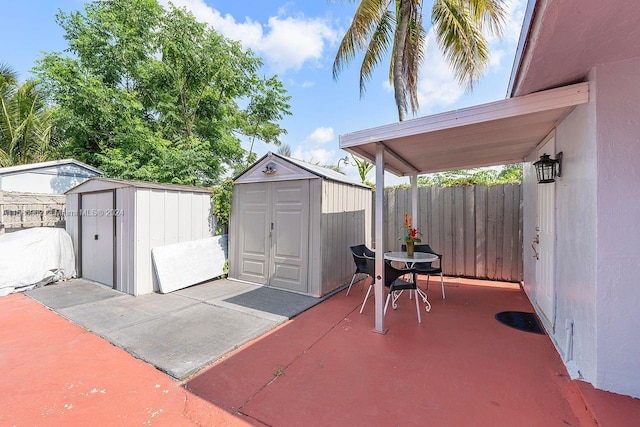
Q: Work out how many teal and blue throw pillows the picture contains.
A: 0